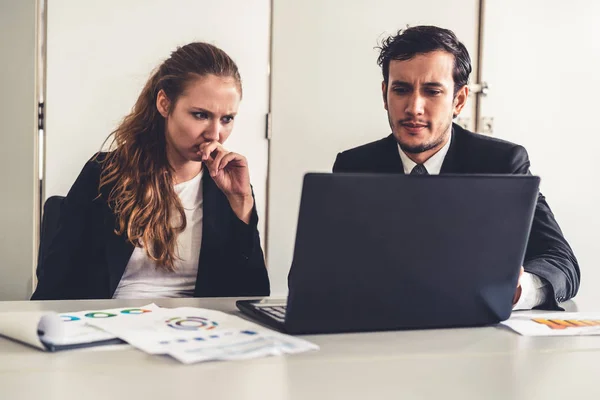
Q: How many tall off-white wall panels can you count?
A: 4